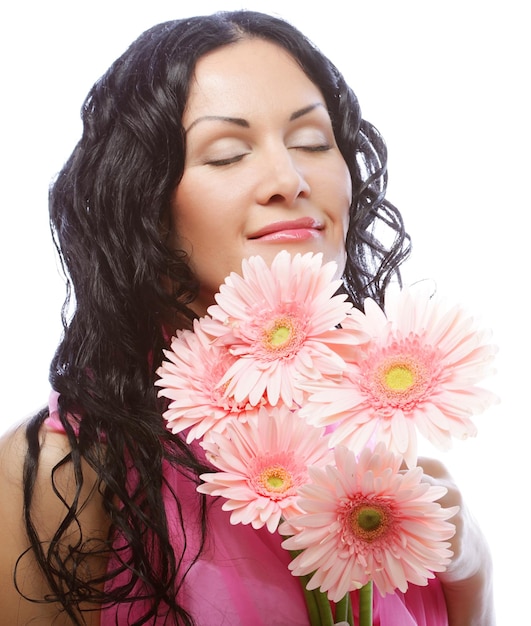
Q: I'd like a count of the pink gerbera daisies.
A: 5